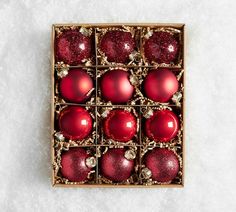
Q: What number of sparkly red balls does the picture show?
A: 6